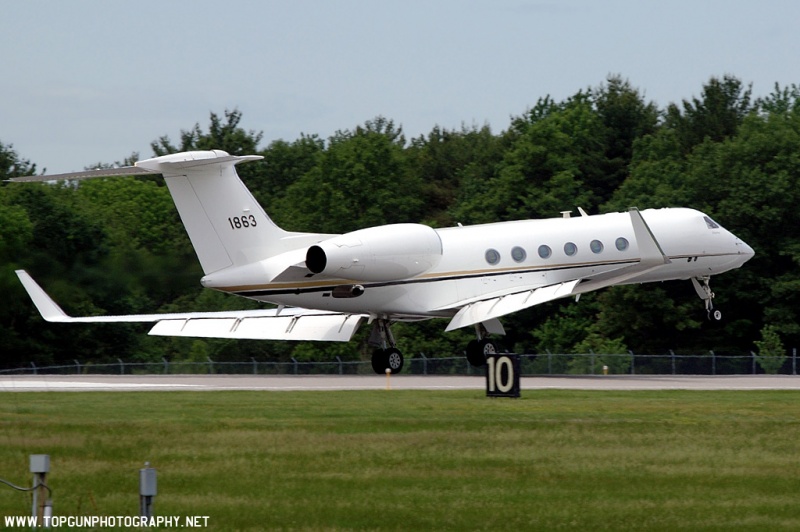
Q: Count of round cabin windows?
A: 6